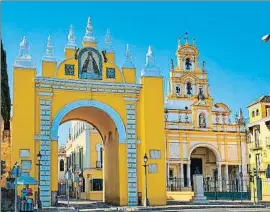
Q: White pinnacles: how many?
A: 7